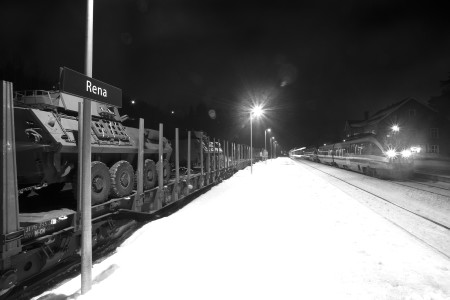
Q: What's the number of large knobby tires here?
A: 4